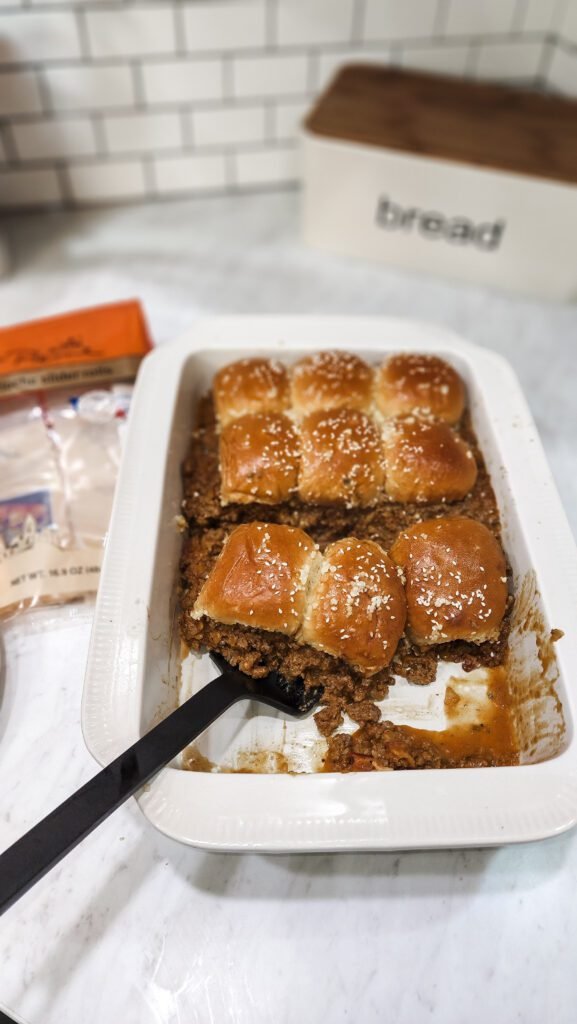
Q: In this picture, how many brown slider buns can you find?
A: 9